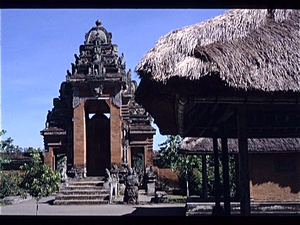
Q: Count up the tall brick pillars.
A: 2